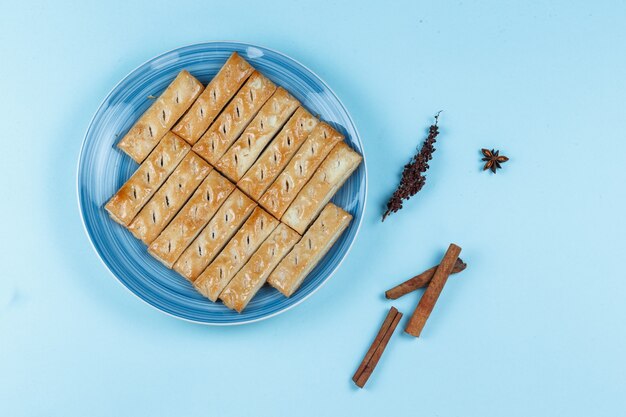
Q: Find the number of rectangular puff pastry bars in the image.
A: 14